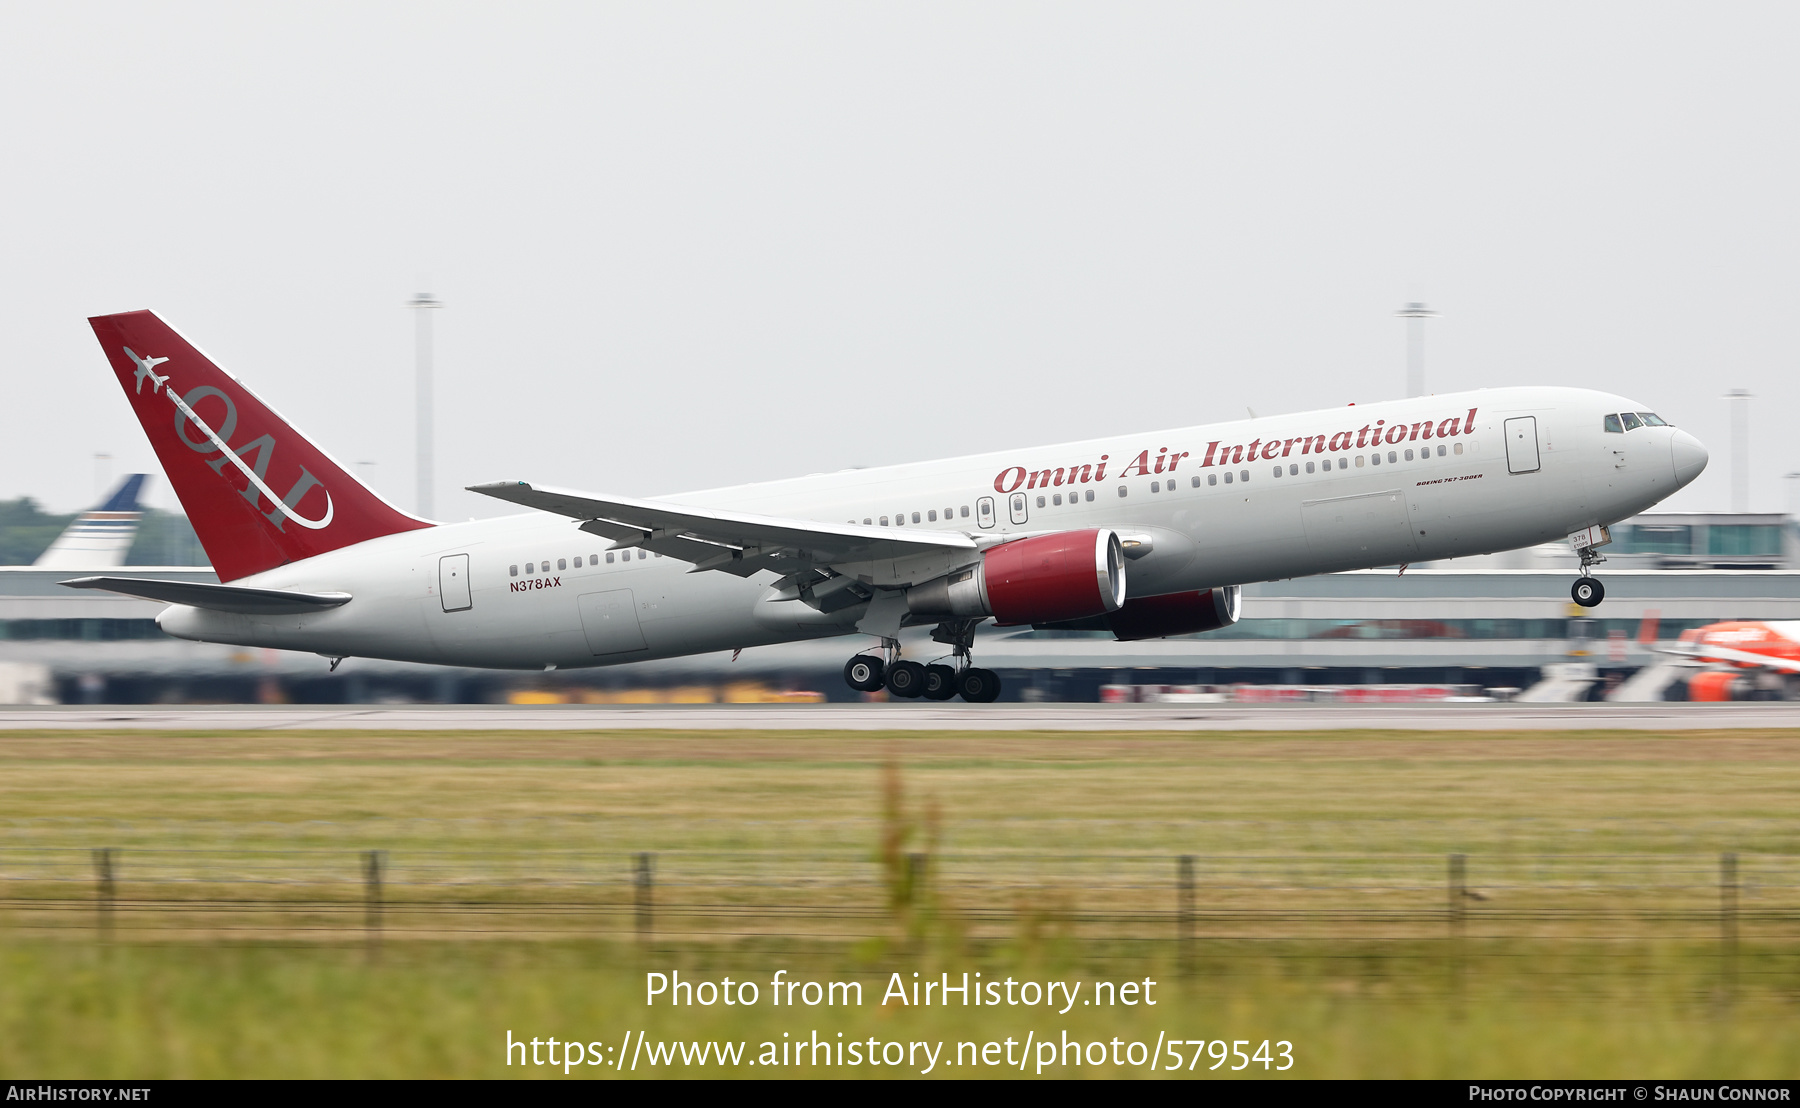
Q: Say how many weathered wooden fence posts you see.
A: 7